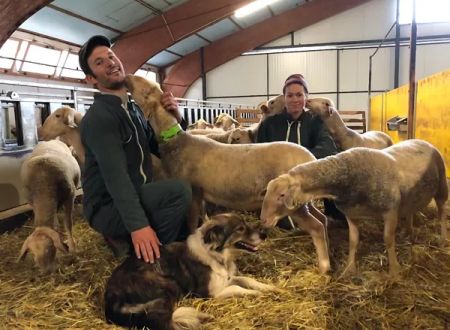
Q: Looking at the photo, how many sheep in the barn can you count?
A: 9